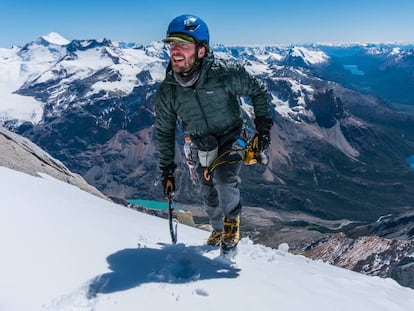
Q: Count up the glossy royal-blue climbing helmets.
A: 1